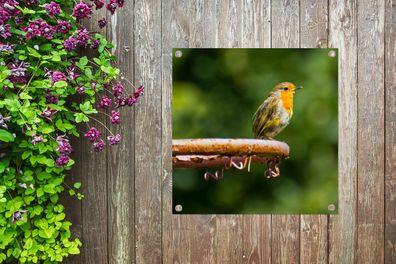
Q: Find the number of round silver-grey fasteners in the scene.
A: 4